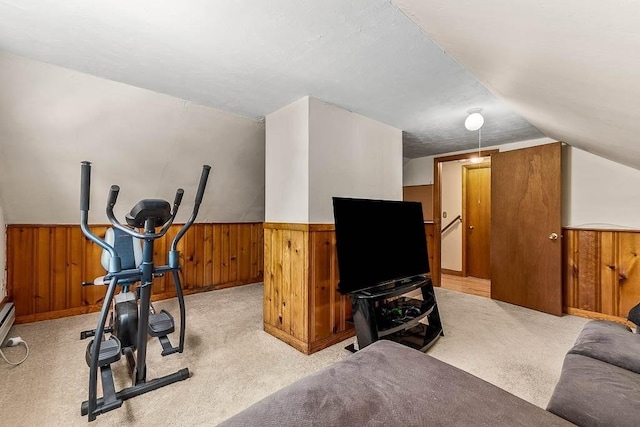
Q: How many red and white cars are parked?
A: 0